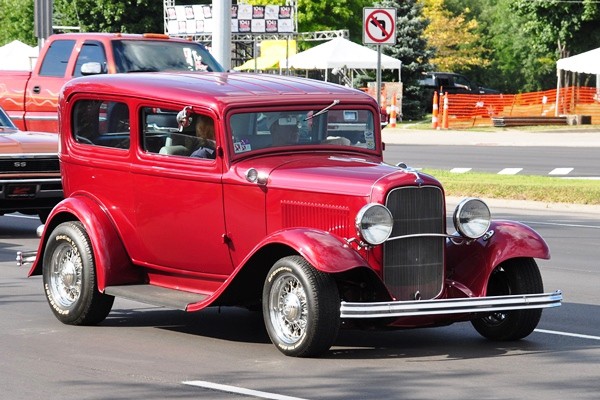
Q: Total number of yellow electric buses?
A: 0